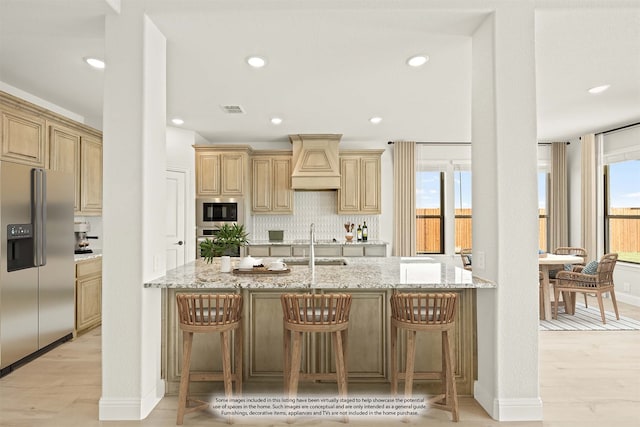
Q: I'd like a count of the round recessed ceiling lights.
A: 7